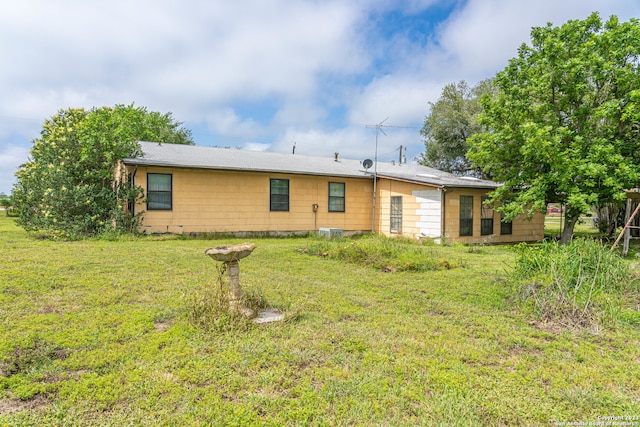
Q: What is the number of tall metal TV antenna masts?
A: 1